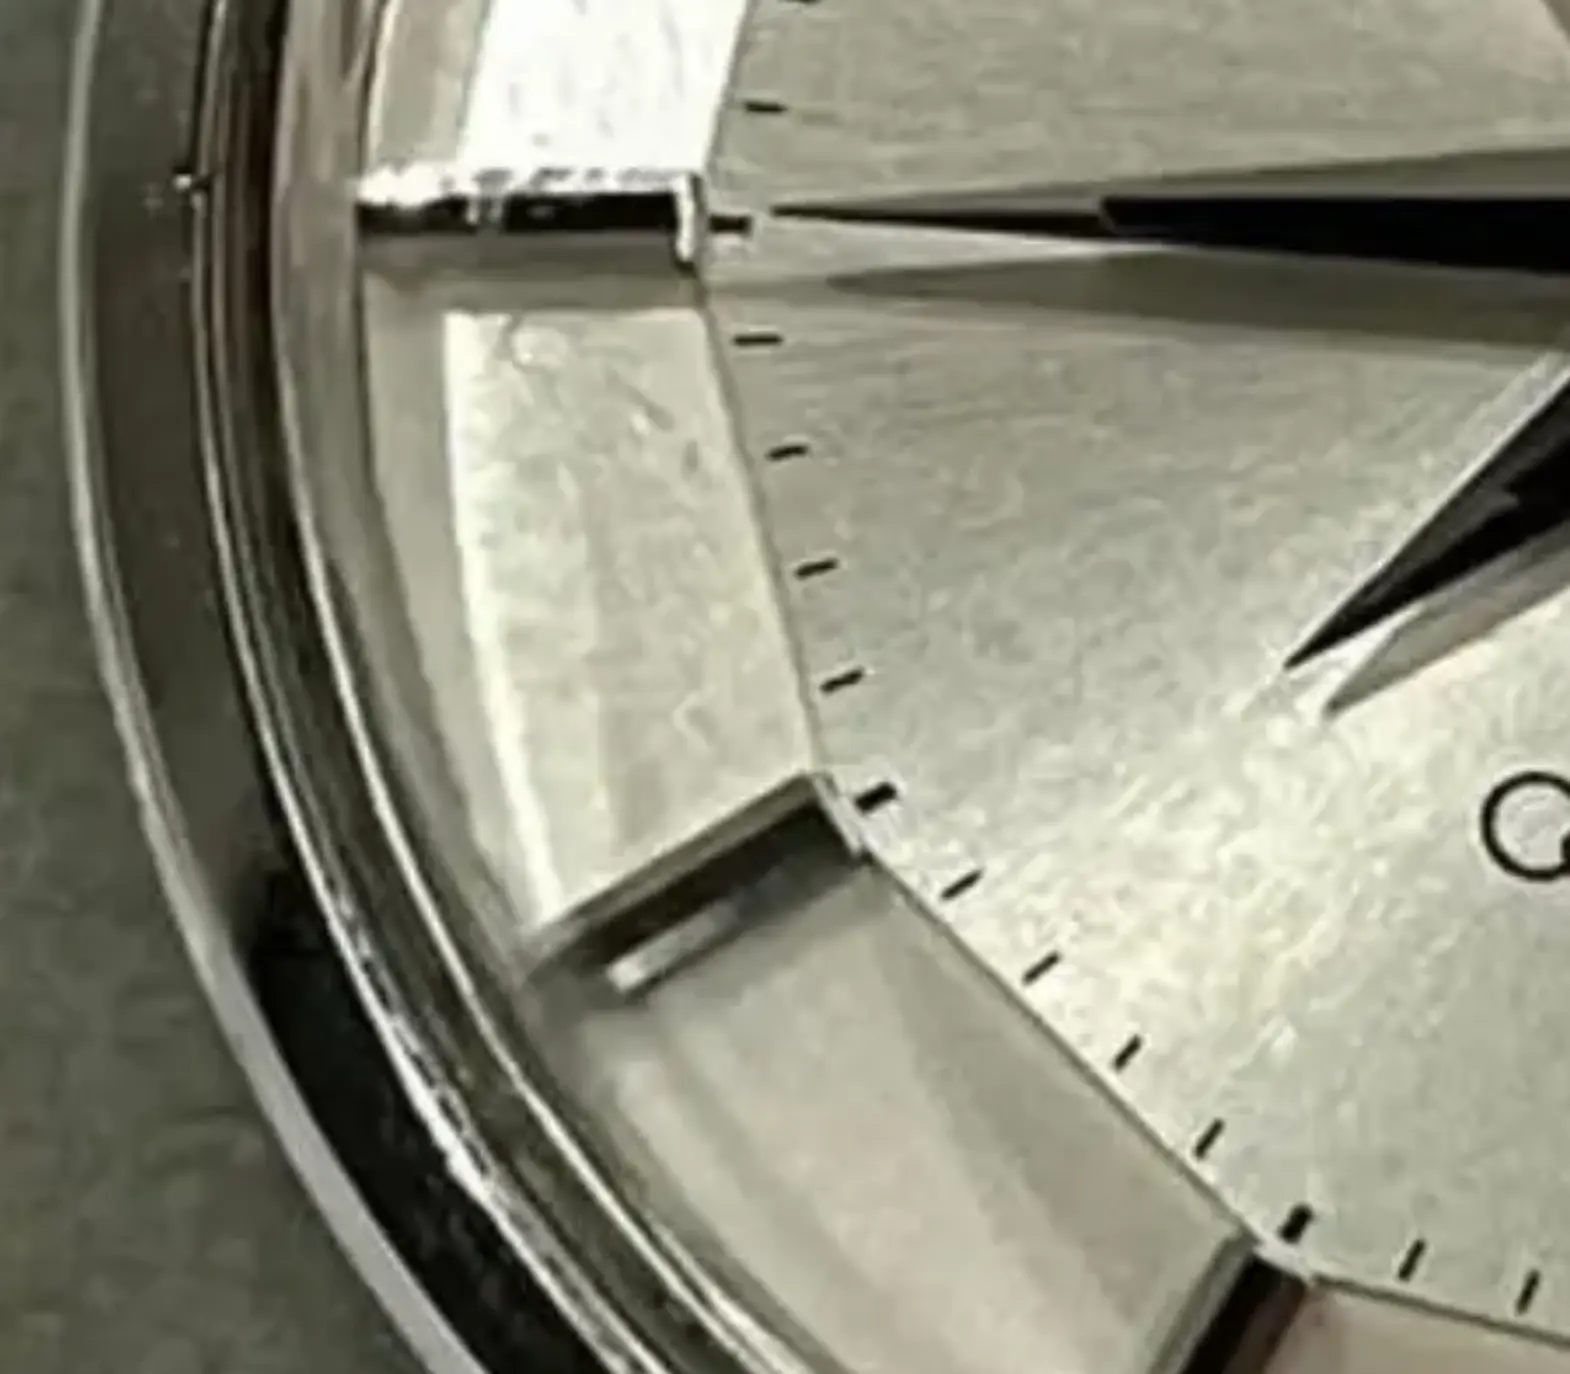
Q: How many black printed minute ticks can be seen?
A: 15